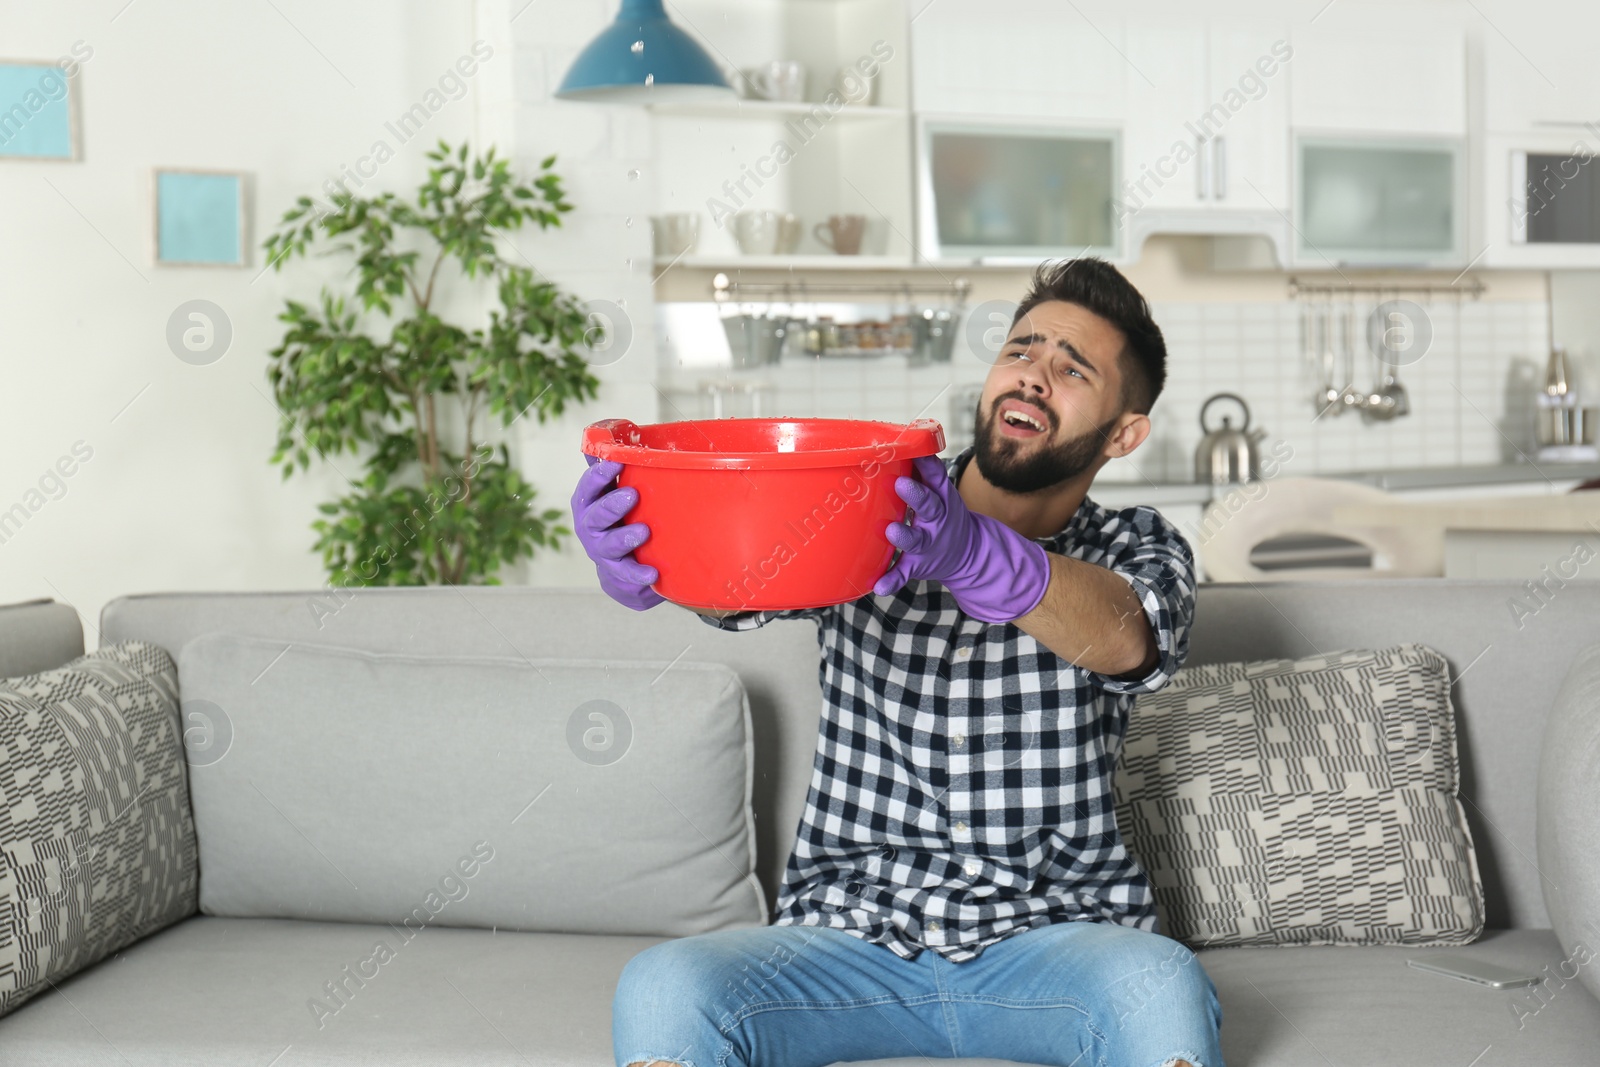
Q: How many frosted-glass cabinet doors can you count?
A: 2